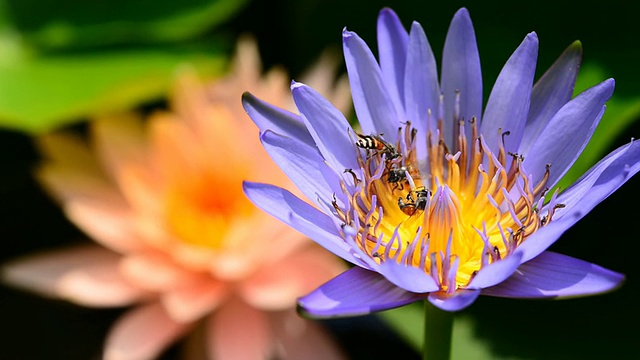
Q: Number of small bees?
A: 3